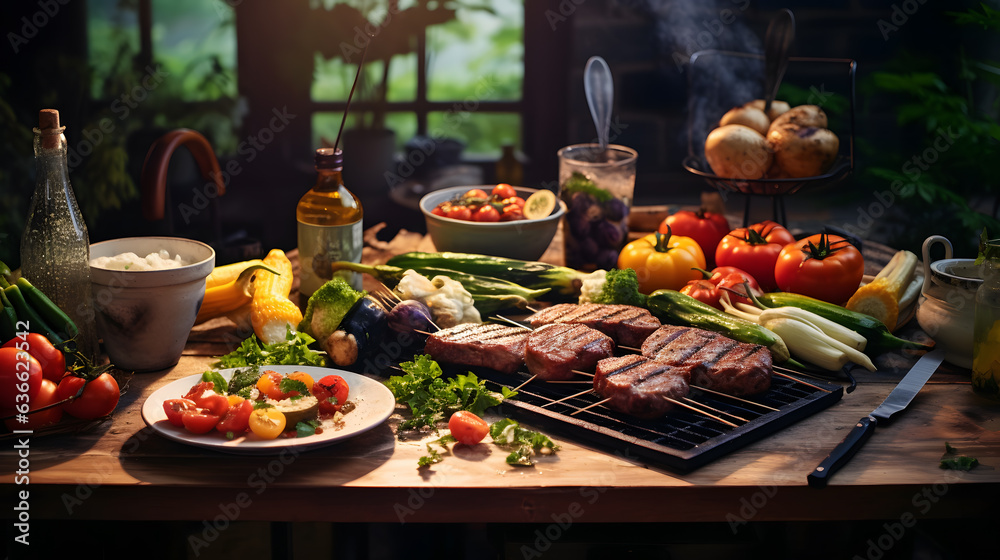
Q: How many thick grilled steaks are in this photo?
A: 5